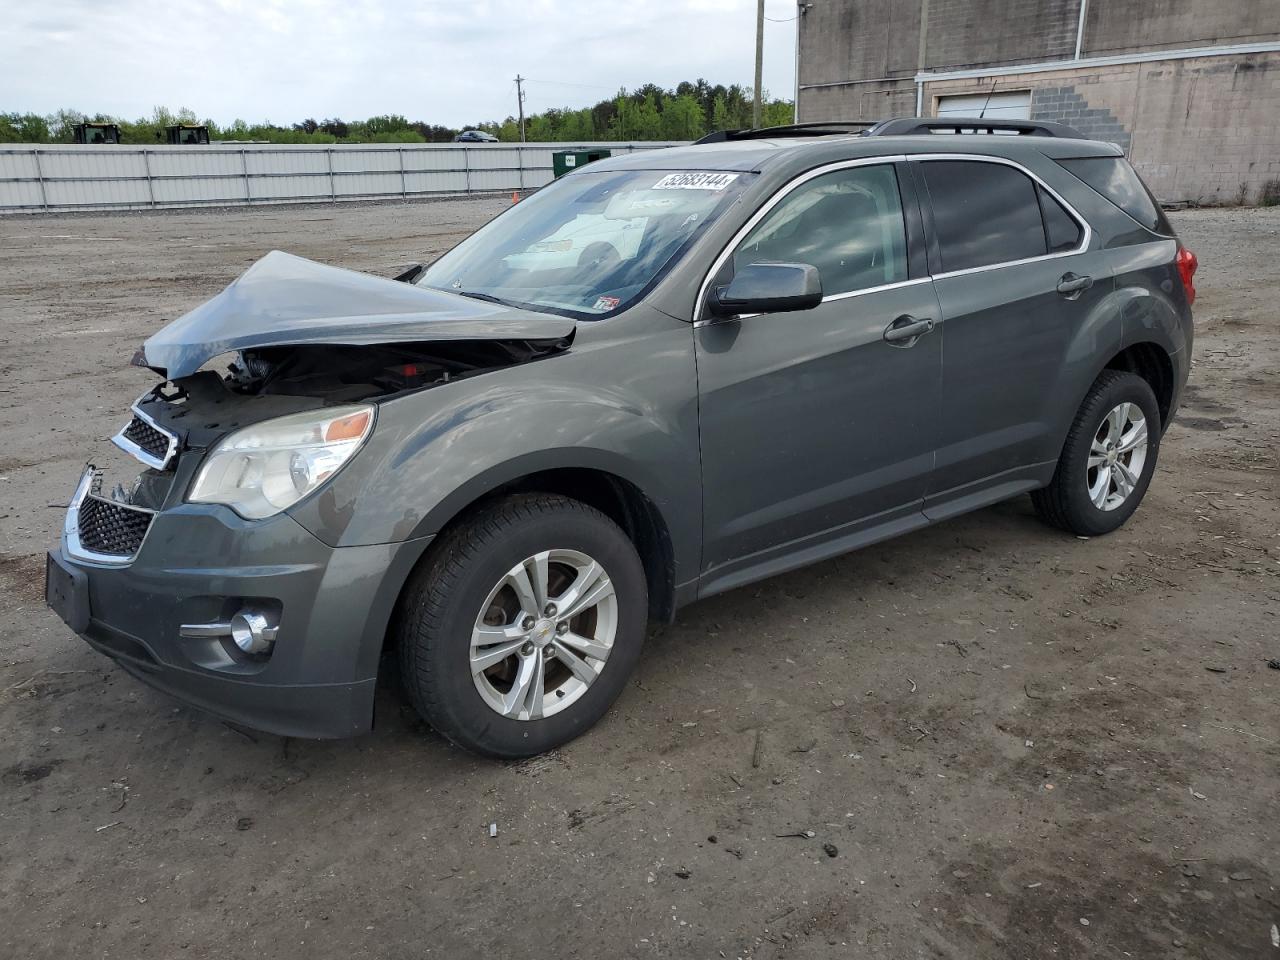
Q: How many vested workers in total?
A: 0